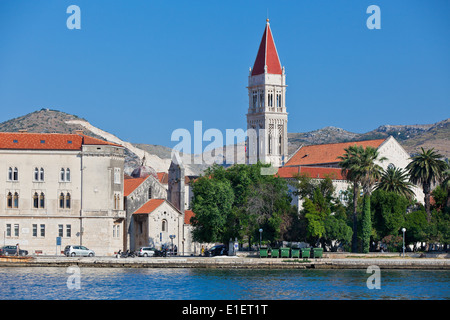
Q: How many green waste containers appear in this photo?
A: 6